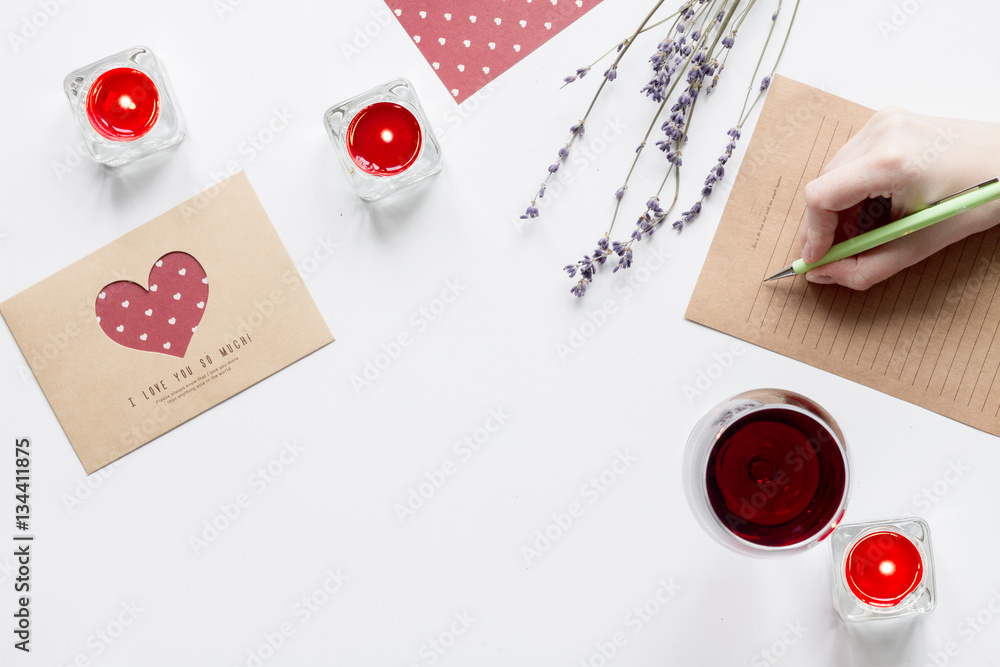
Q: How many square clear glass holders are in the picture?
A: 3